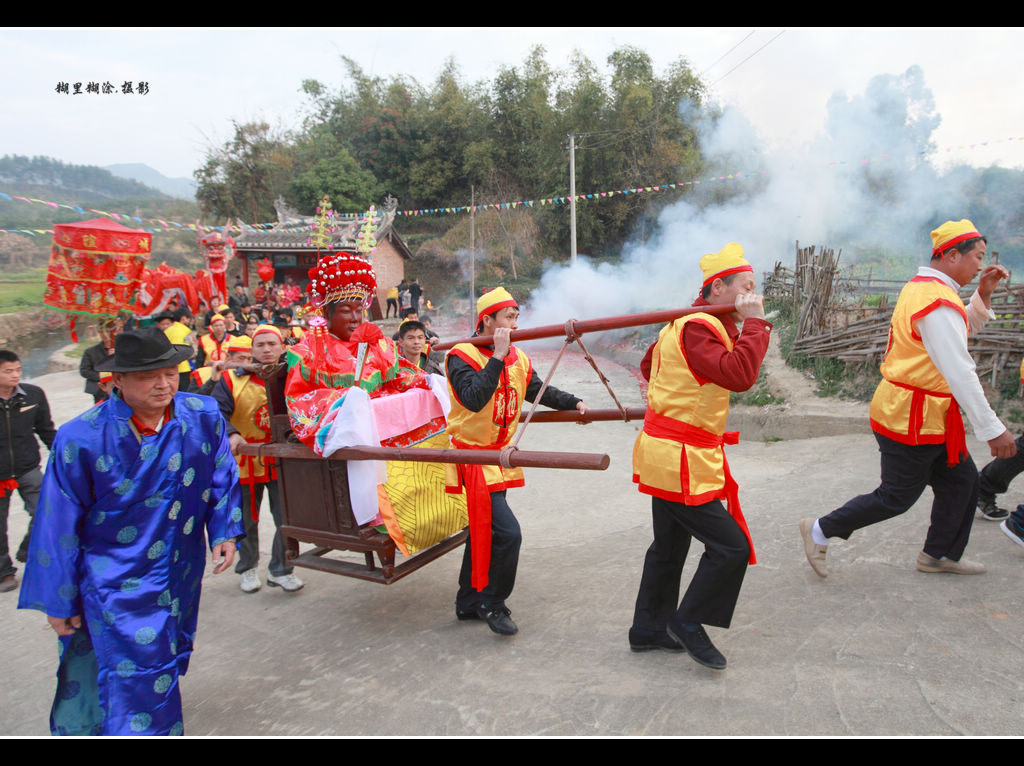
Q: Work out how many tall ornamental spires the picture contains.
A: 2